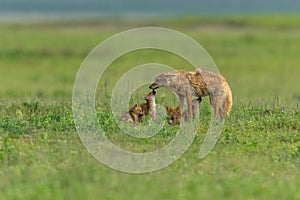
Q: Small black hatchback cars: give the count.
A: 0